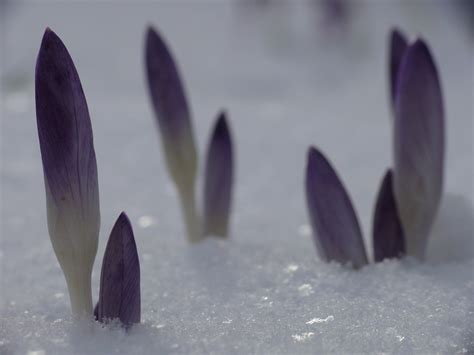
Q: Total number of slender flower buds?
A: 8